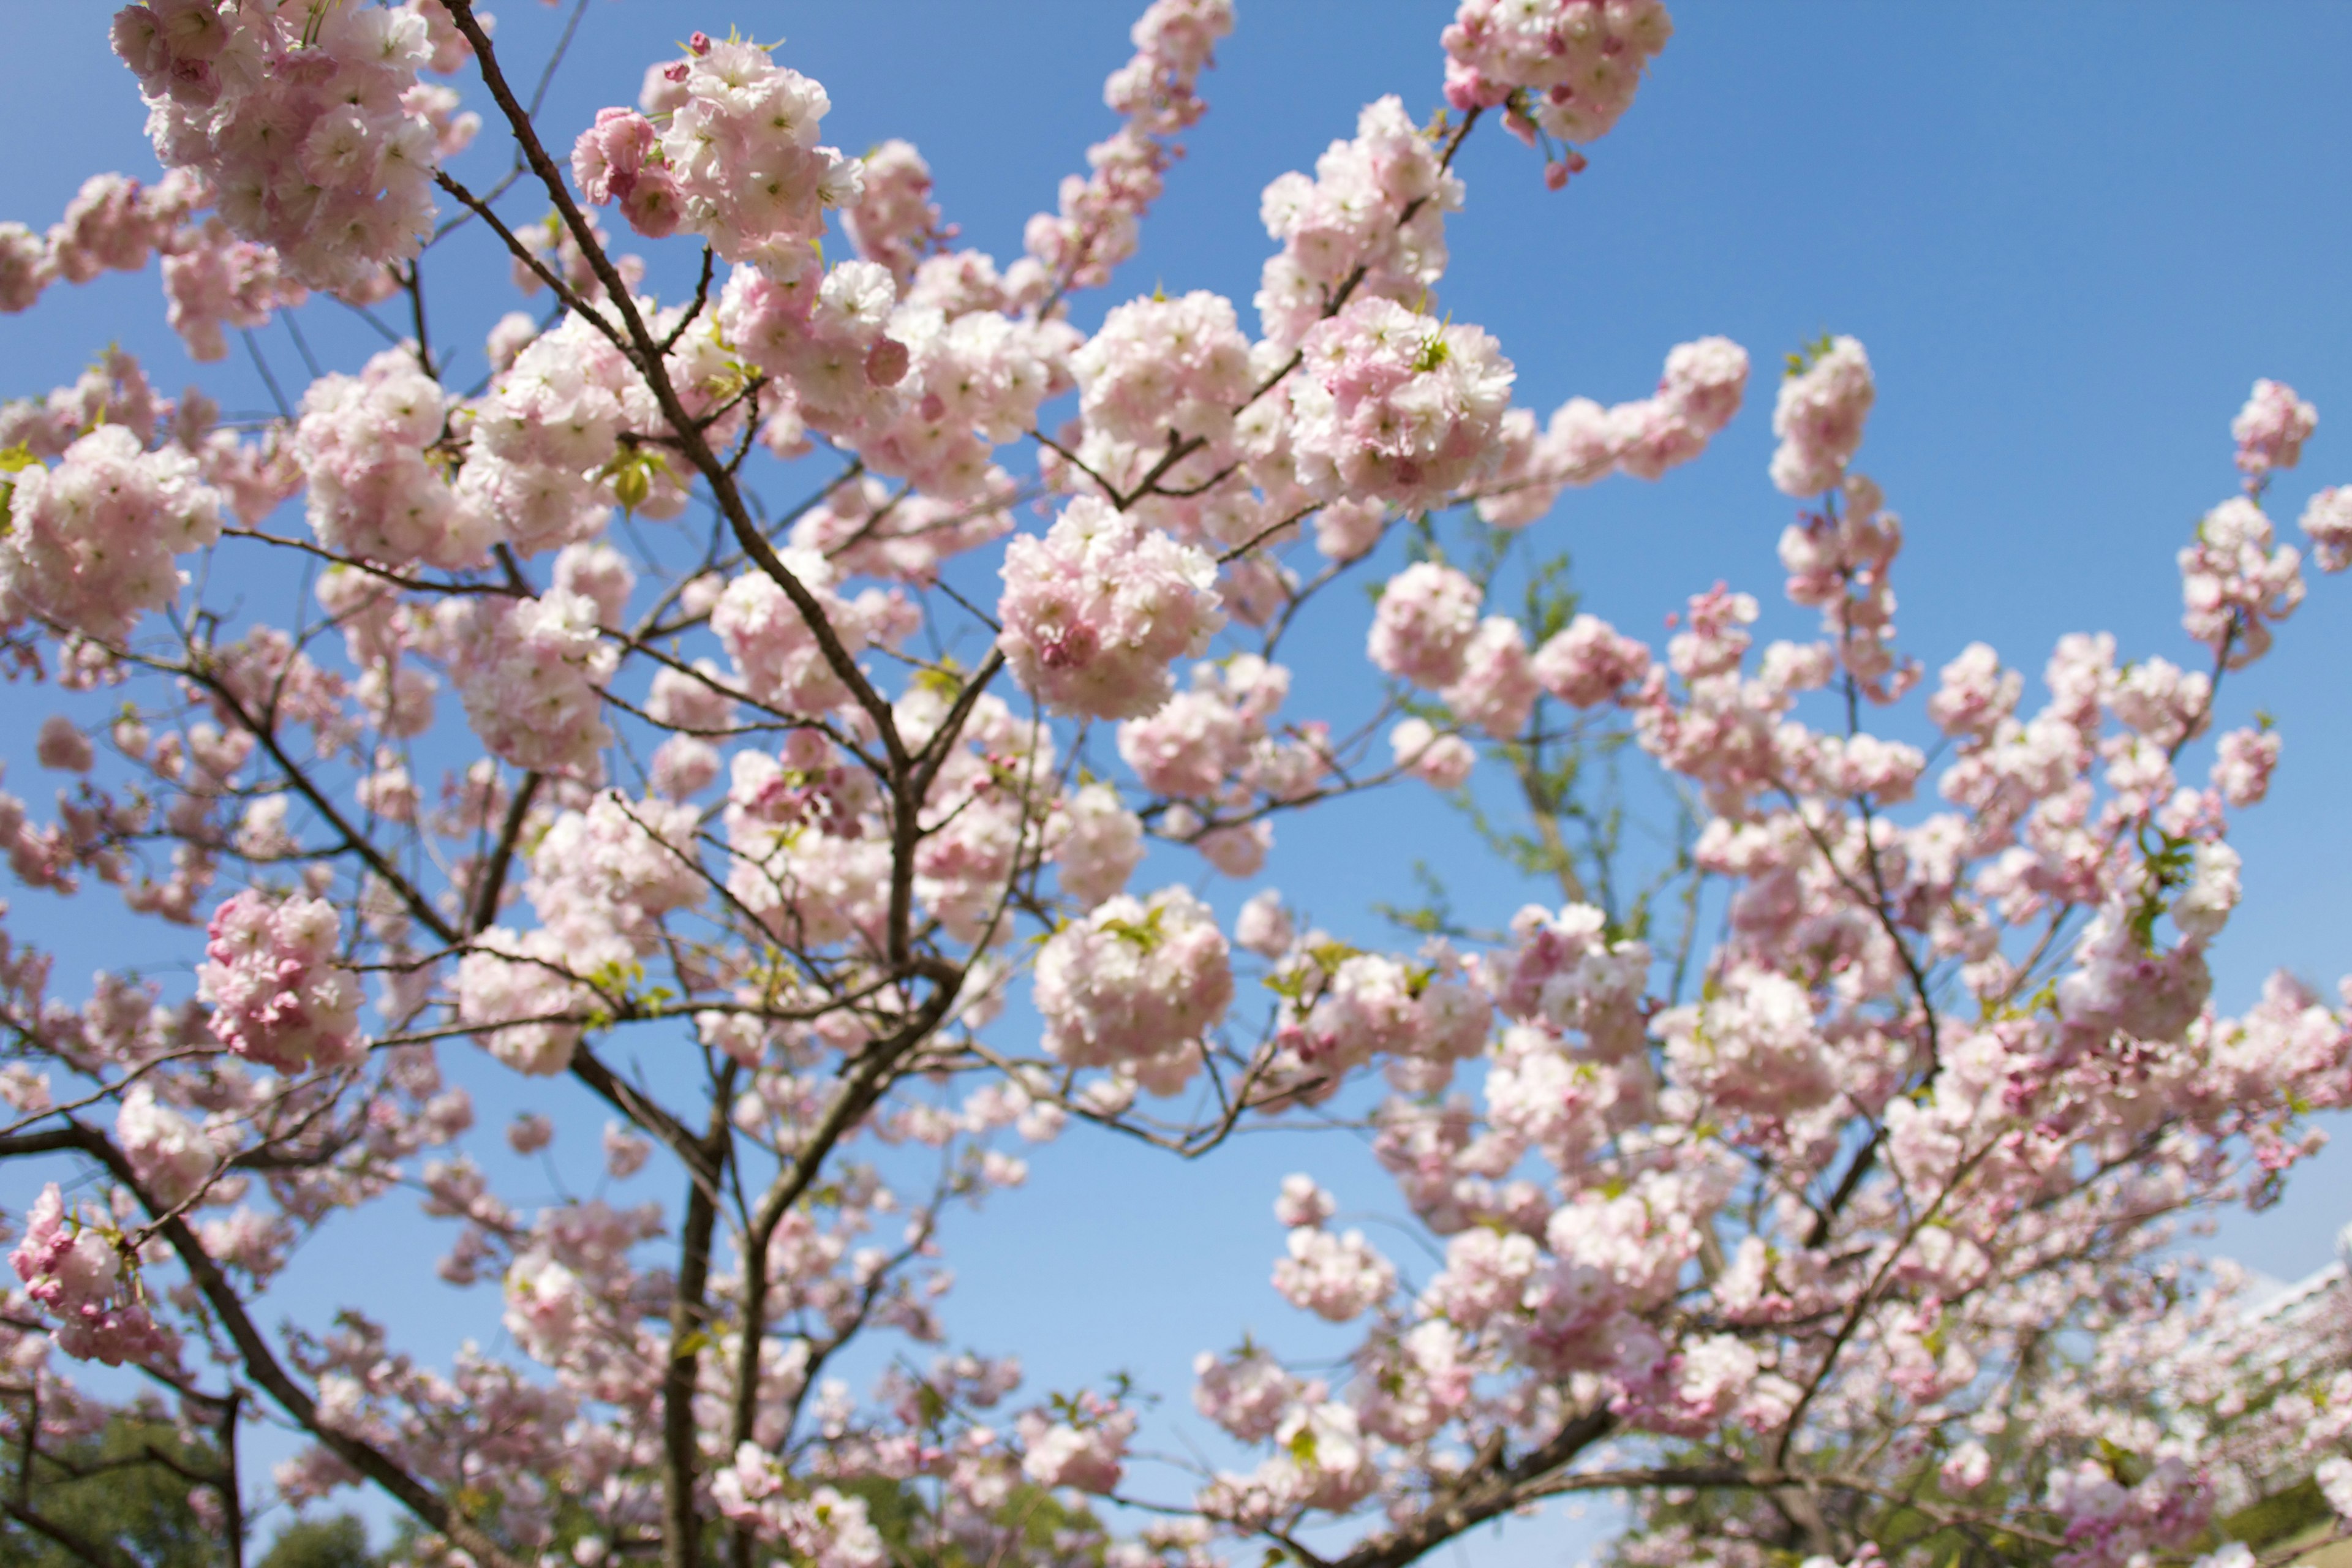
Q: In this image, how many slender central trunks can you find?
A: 2